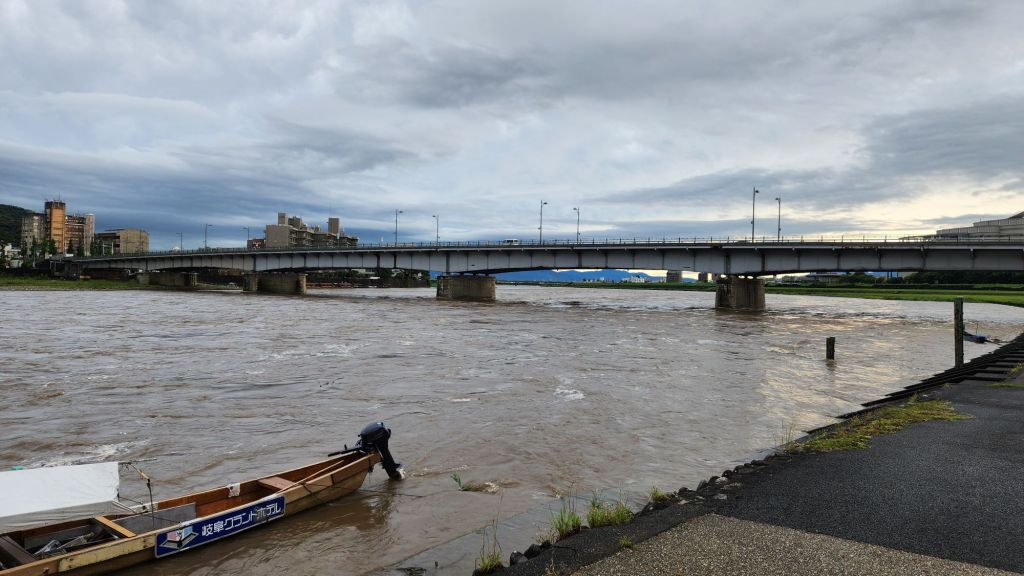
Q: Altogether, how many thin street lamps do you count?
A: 9